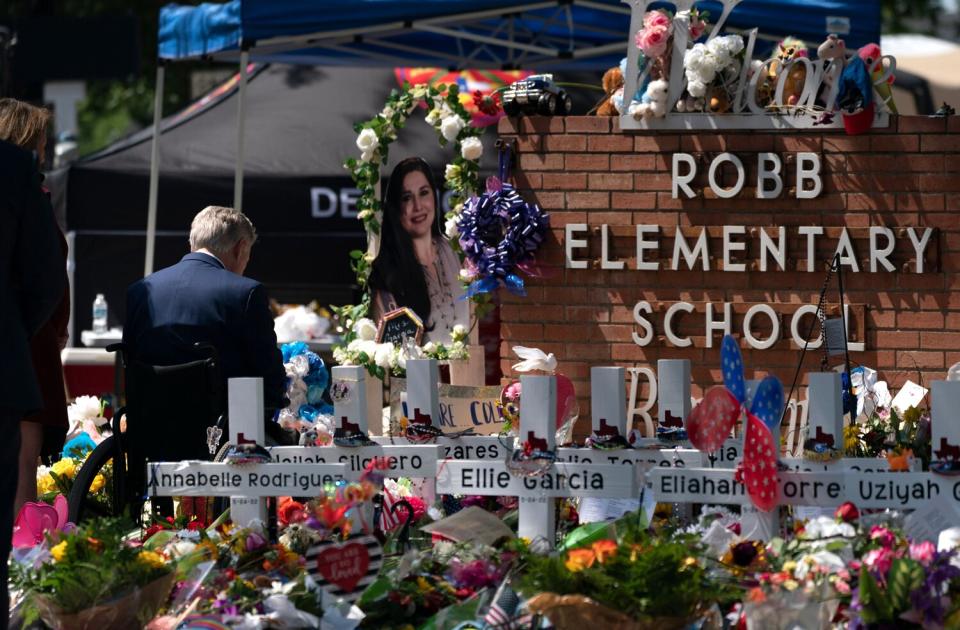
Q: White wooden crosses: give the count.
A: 9